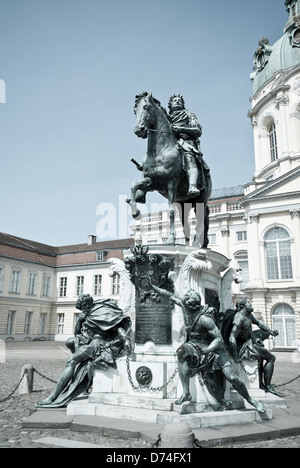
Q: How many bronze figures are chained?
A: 3